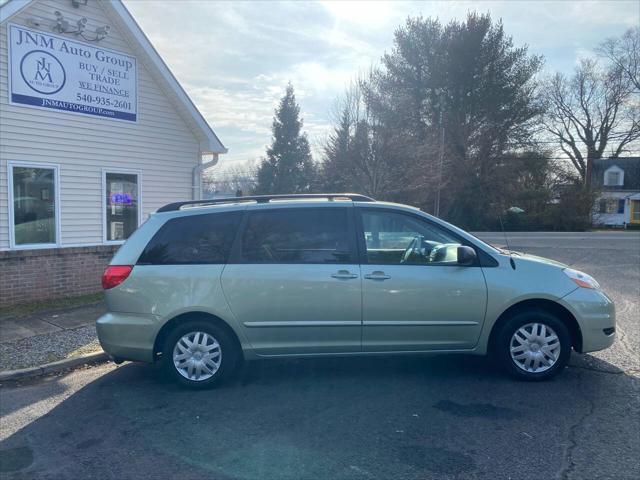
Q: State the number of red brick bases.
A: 1